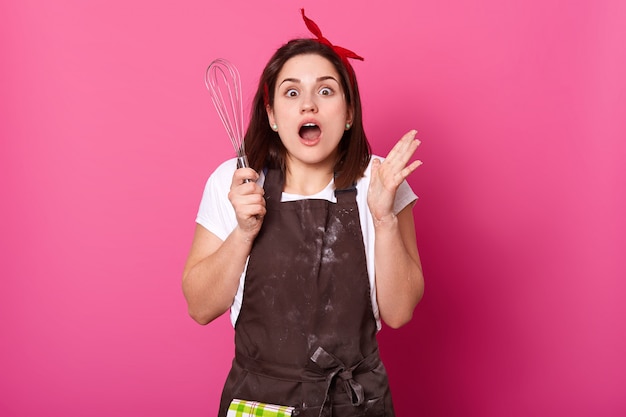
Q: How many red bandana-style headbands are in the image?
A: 1